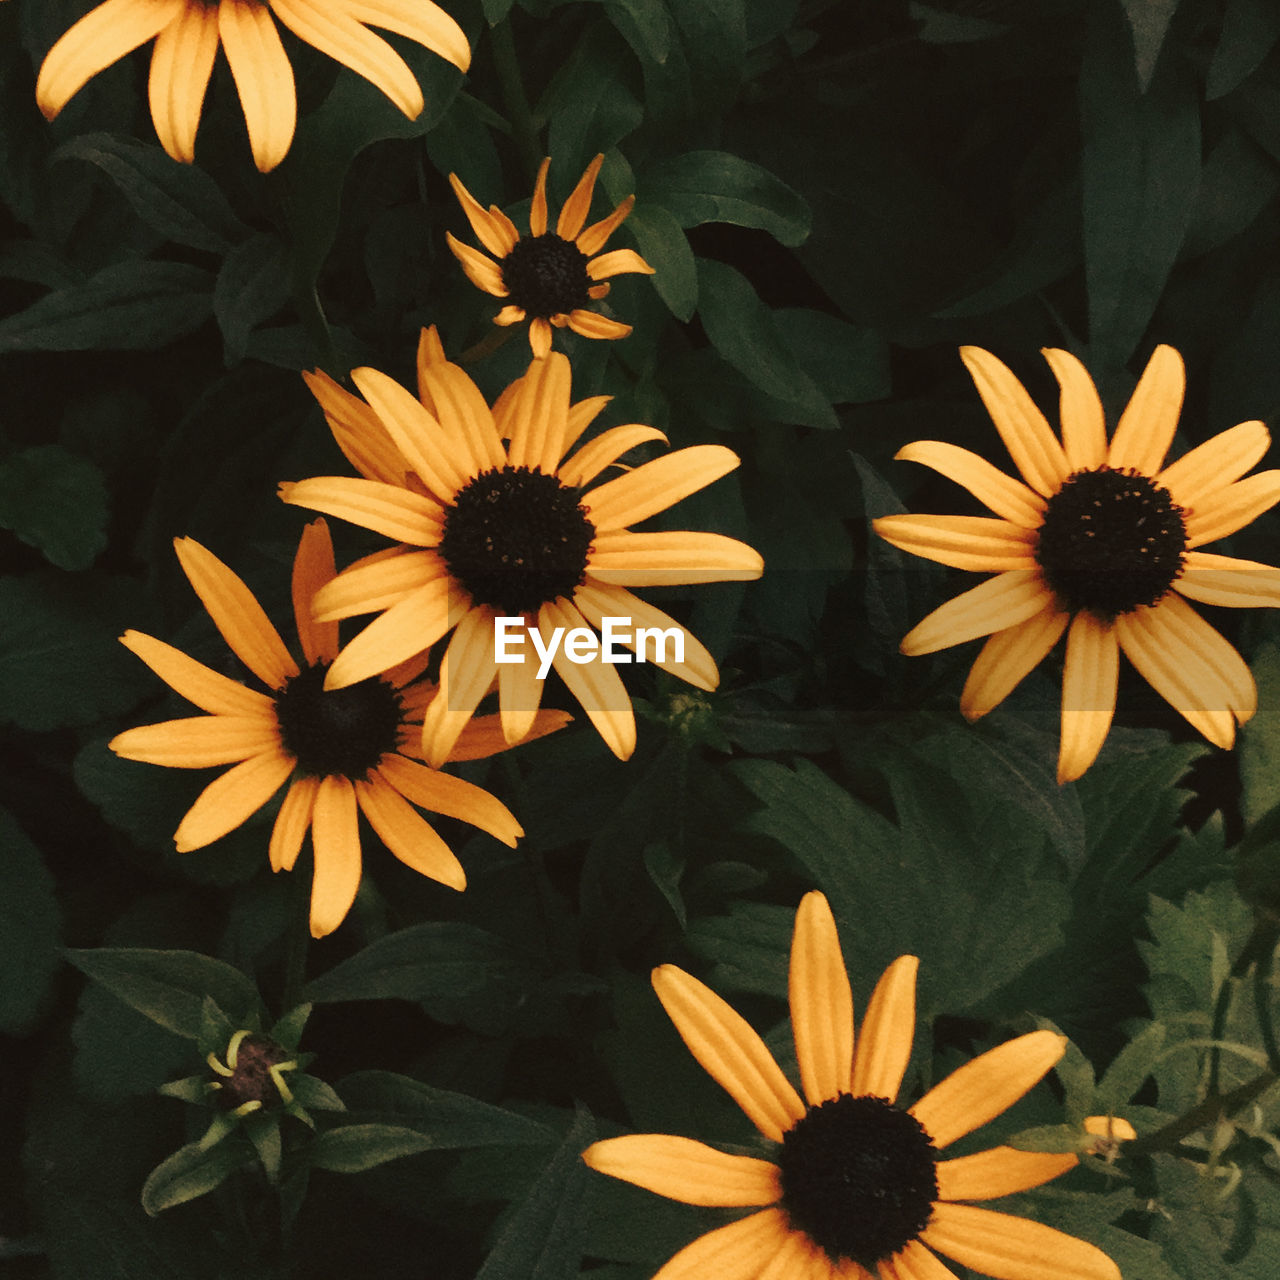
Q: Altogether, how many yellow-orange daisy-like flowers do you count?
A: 6